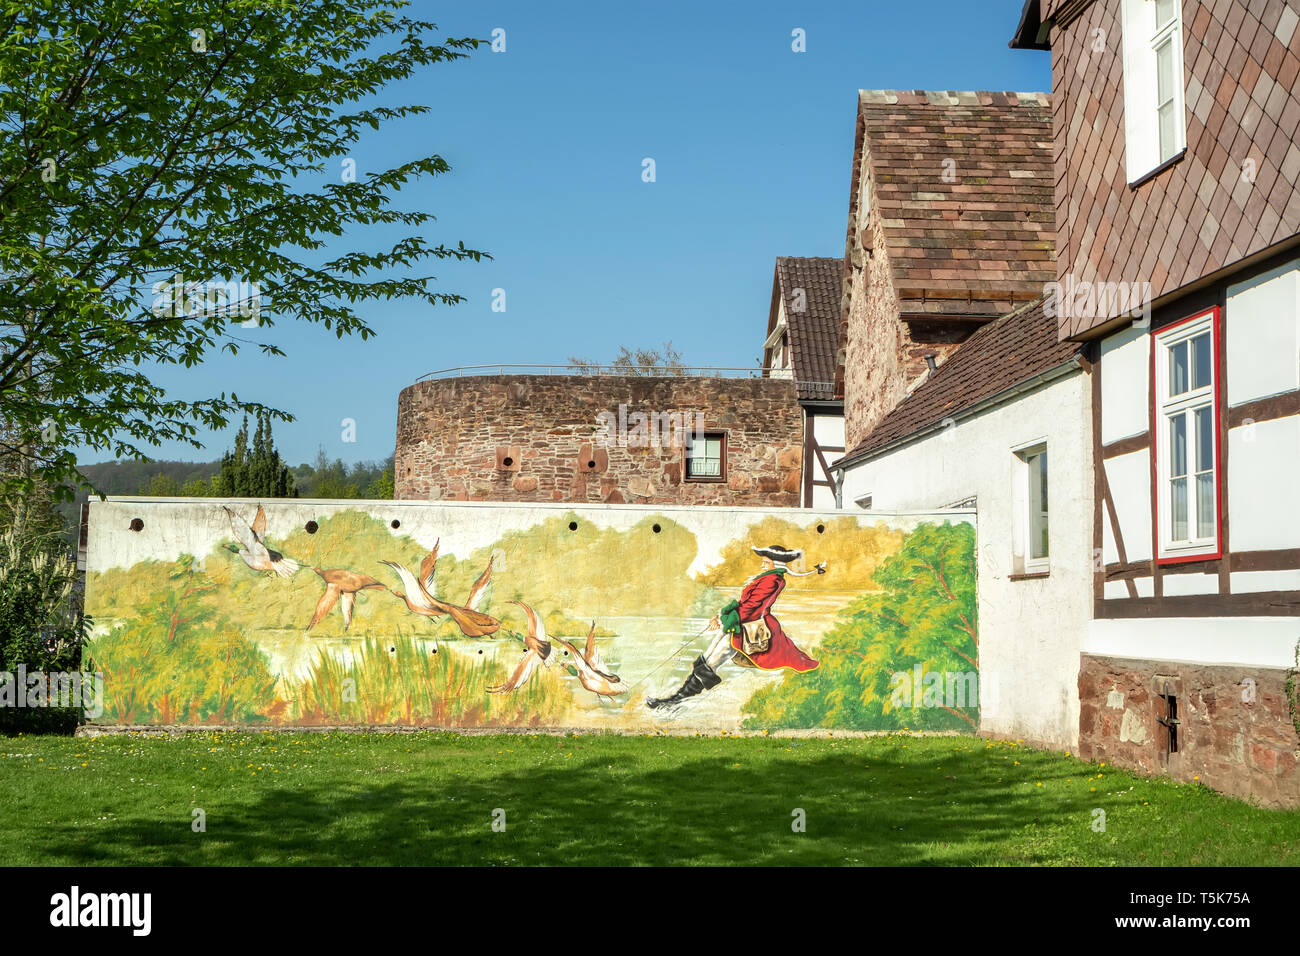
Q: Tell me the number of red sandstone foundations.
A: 1